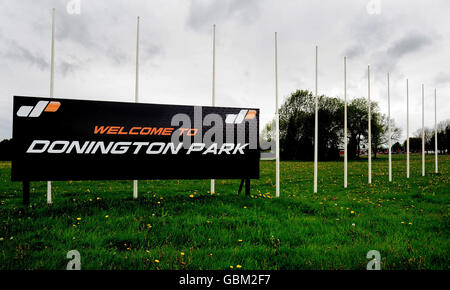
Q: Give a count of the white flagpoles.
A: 11